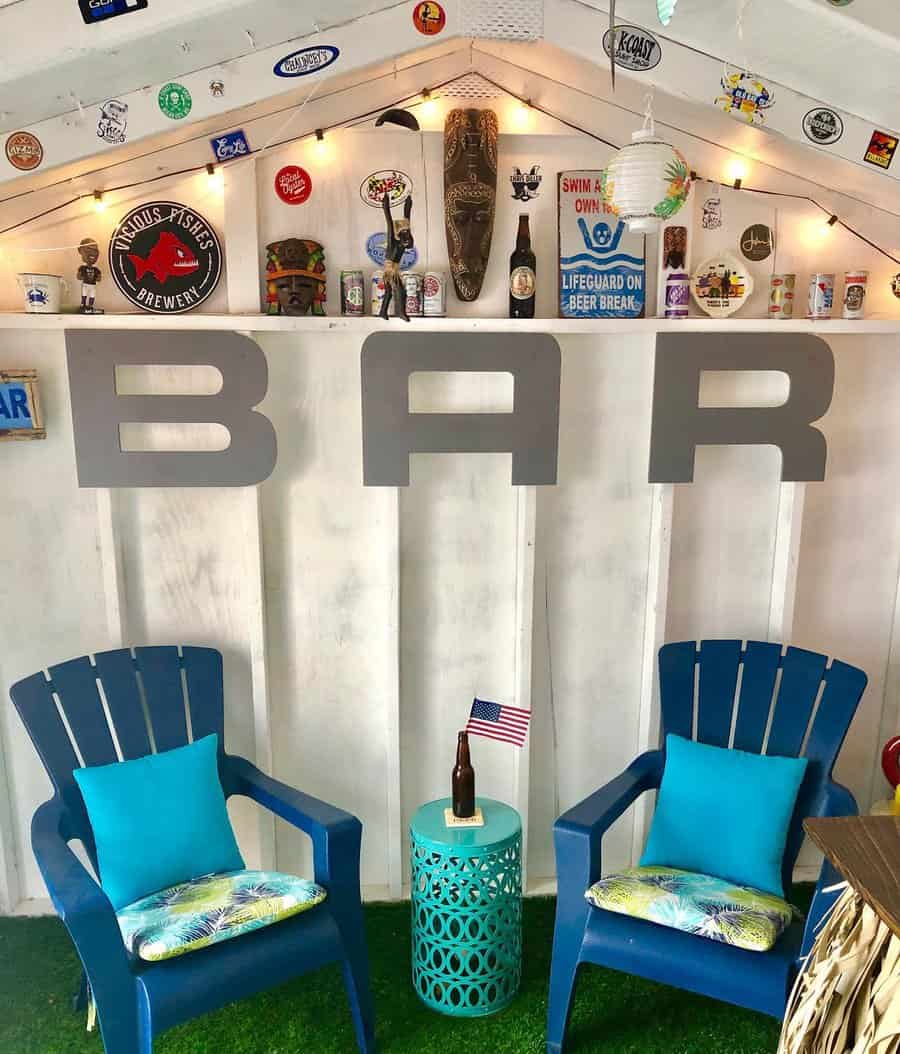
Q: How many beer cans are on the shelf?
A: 8